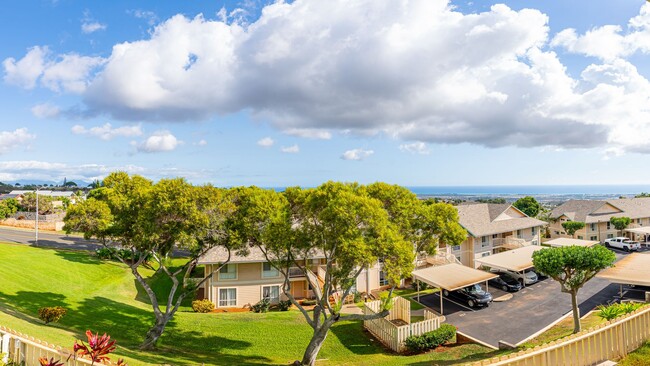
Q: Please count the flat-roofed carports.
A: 5